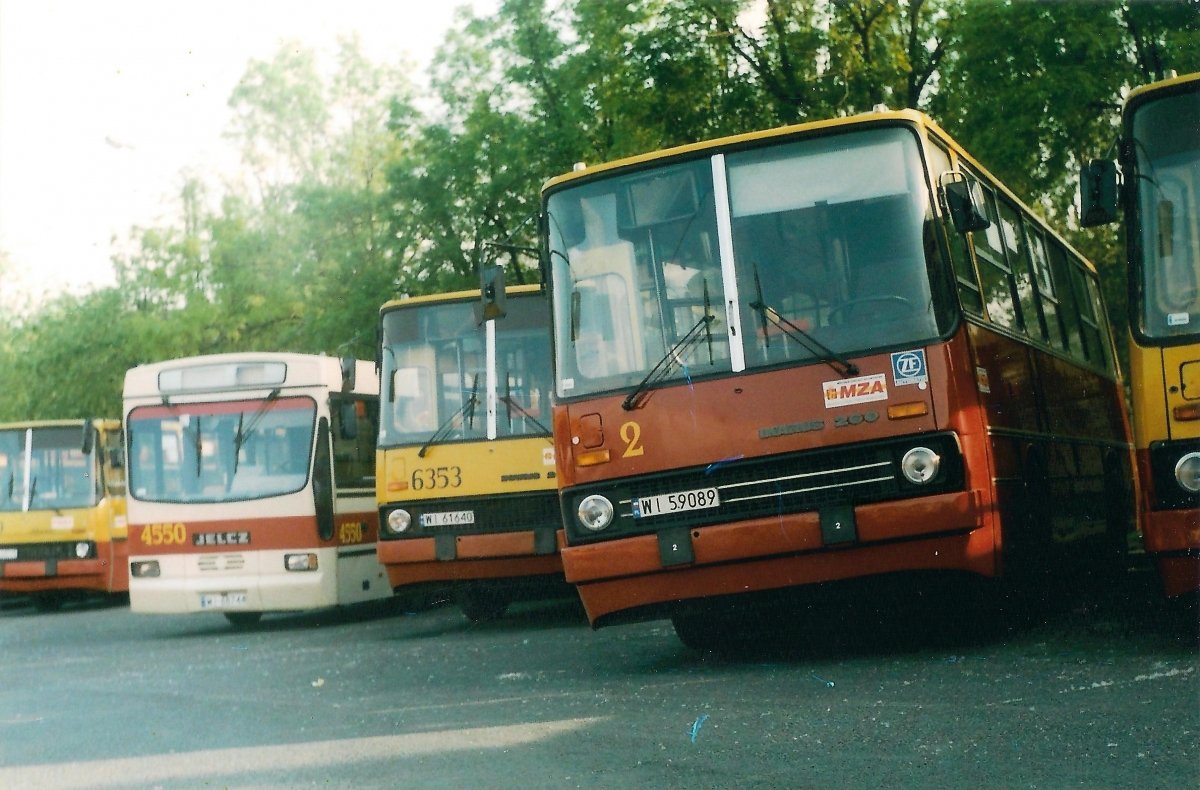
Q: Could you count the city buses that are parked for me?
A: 5